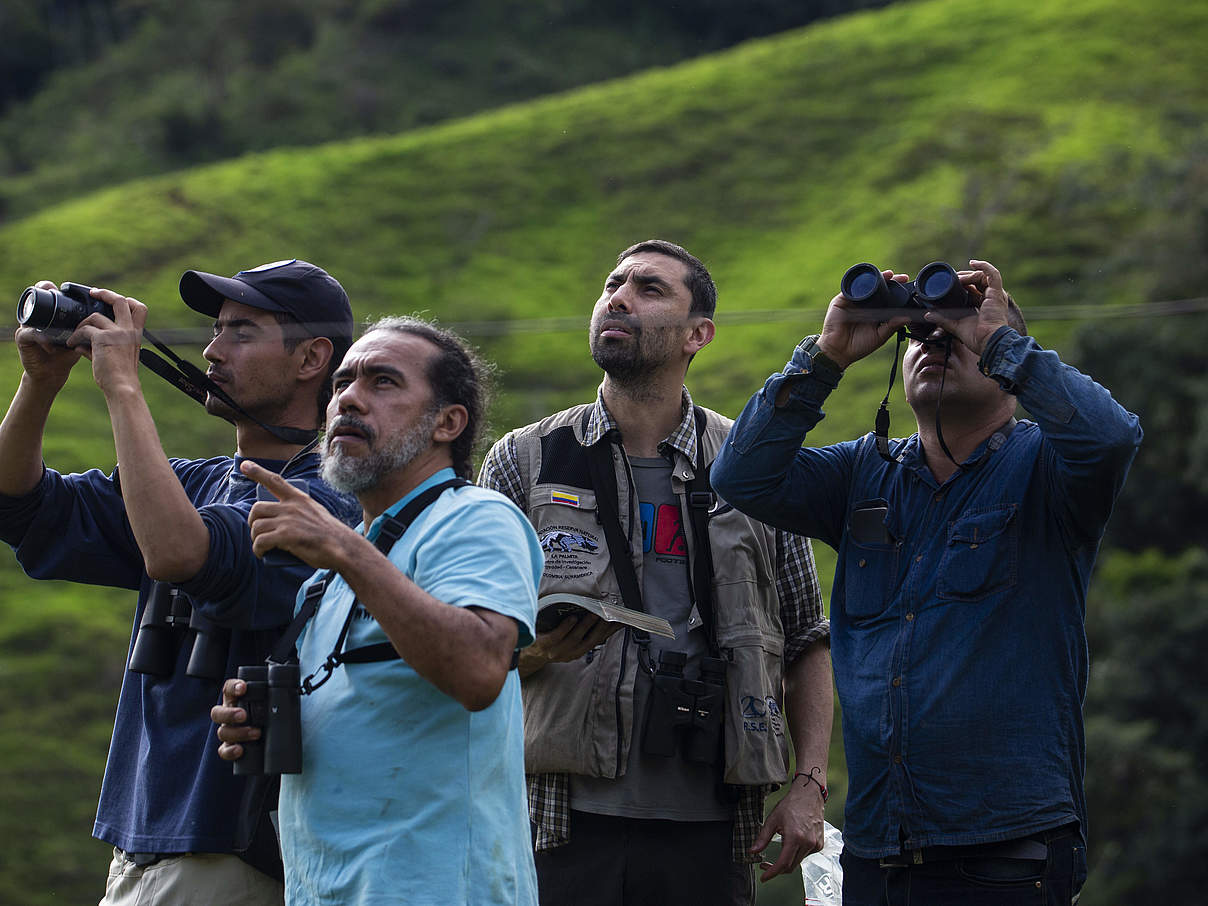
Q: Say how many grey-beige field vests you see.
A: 1